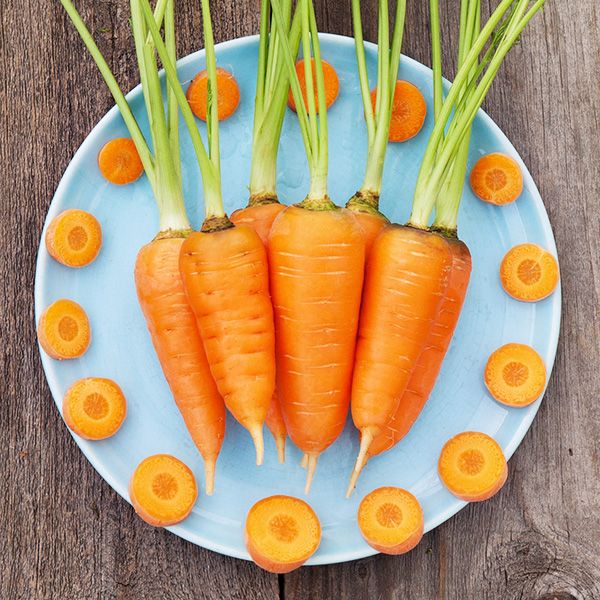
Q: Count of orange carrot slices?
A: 14